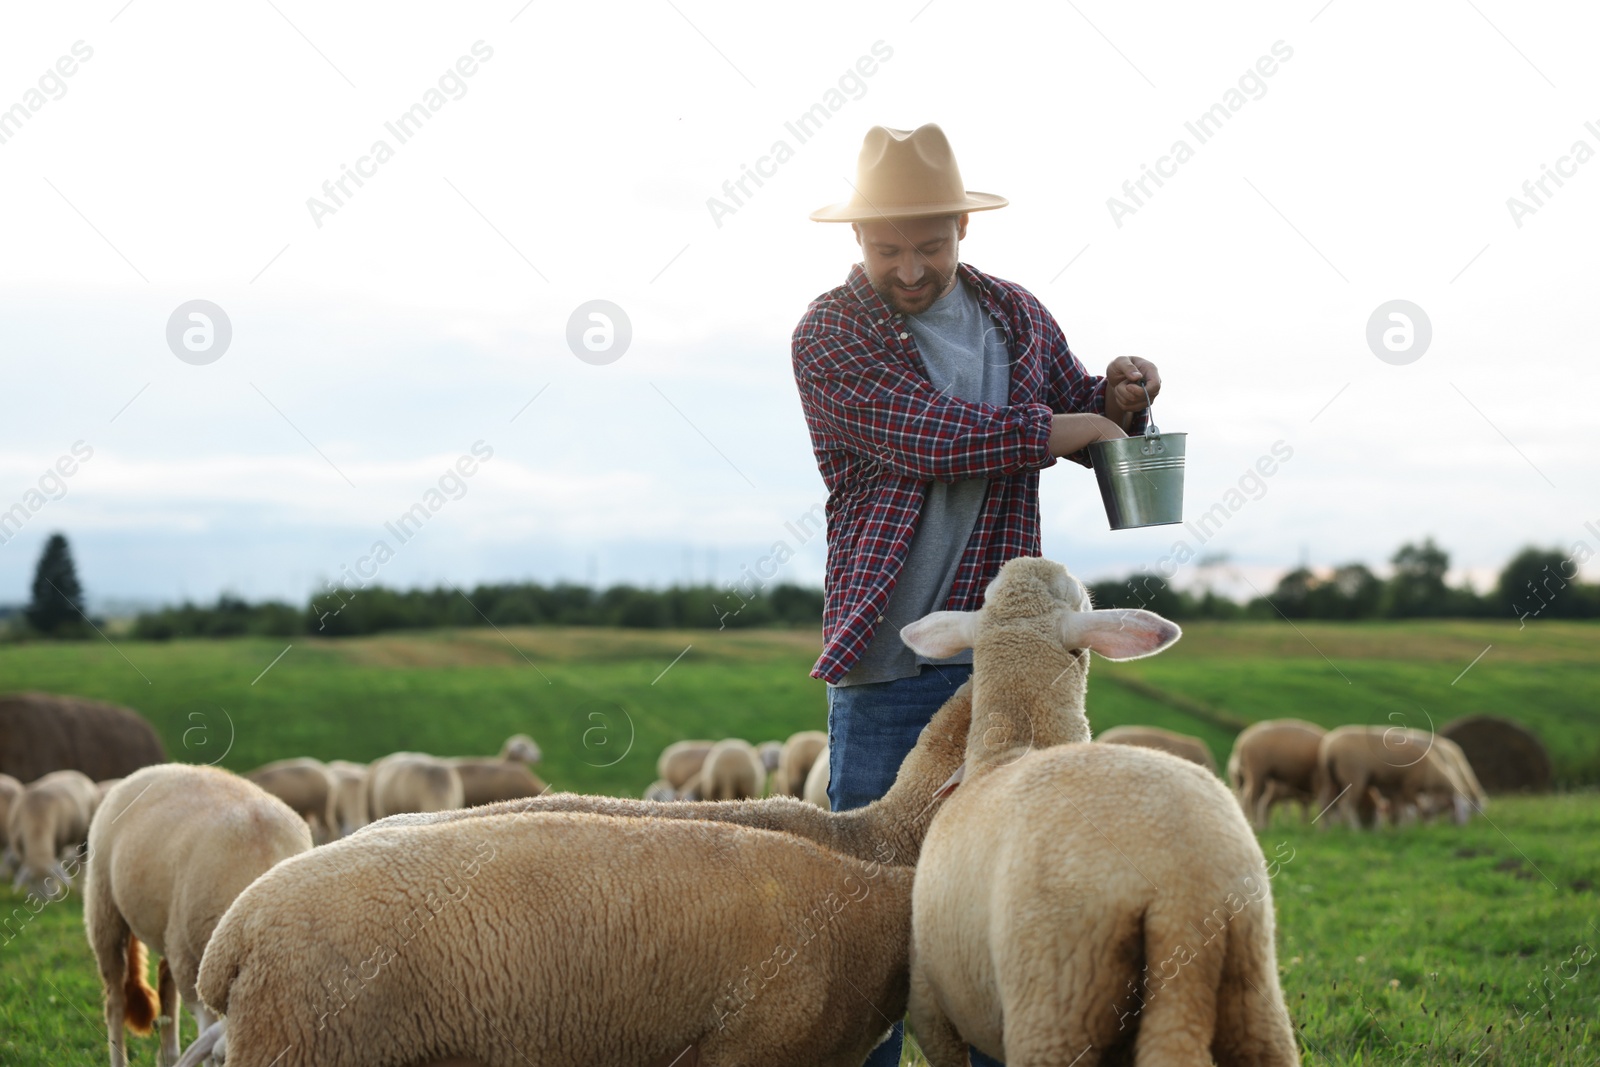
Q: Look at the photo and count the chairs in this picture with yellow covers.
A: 0